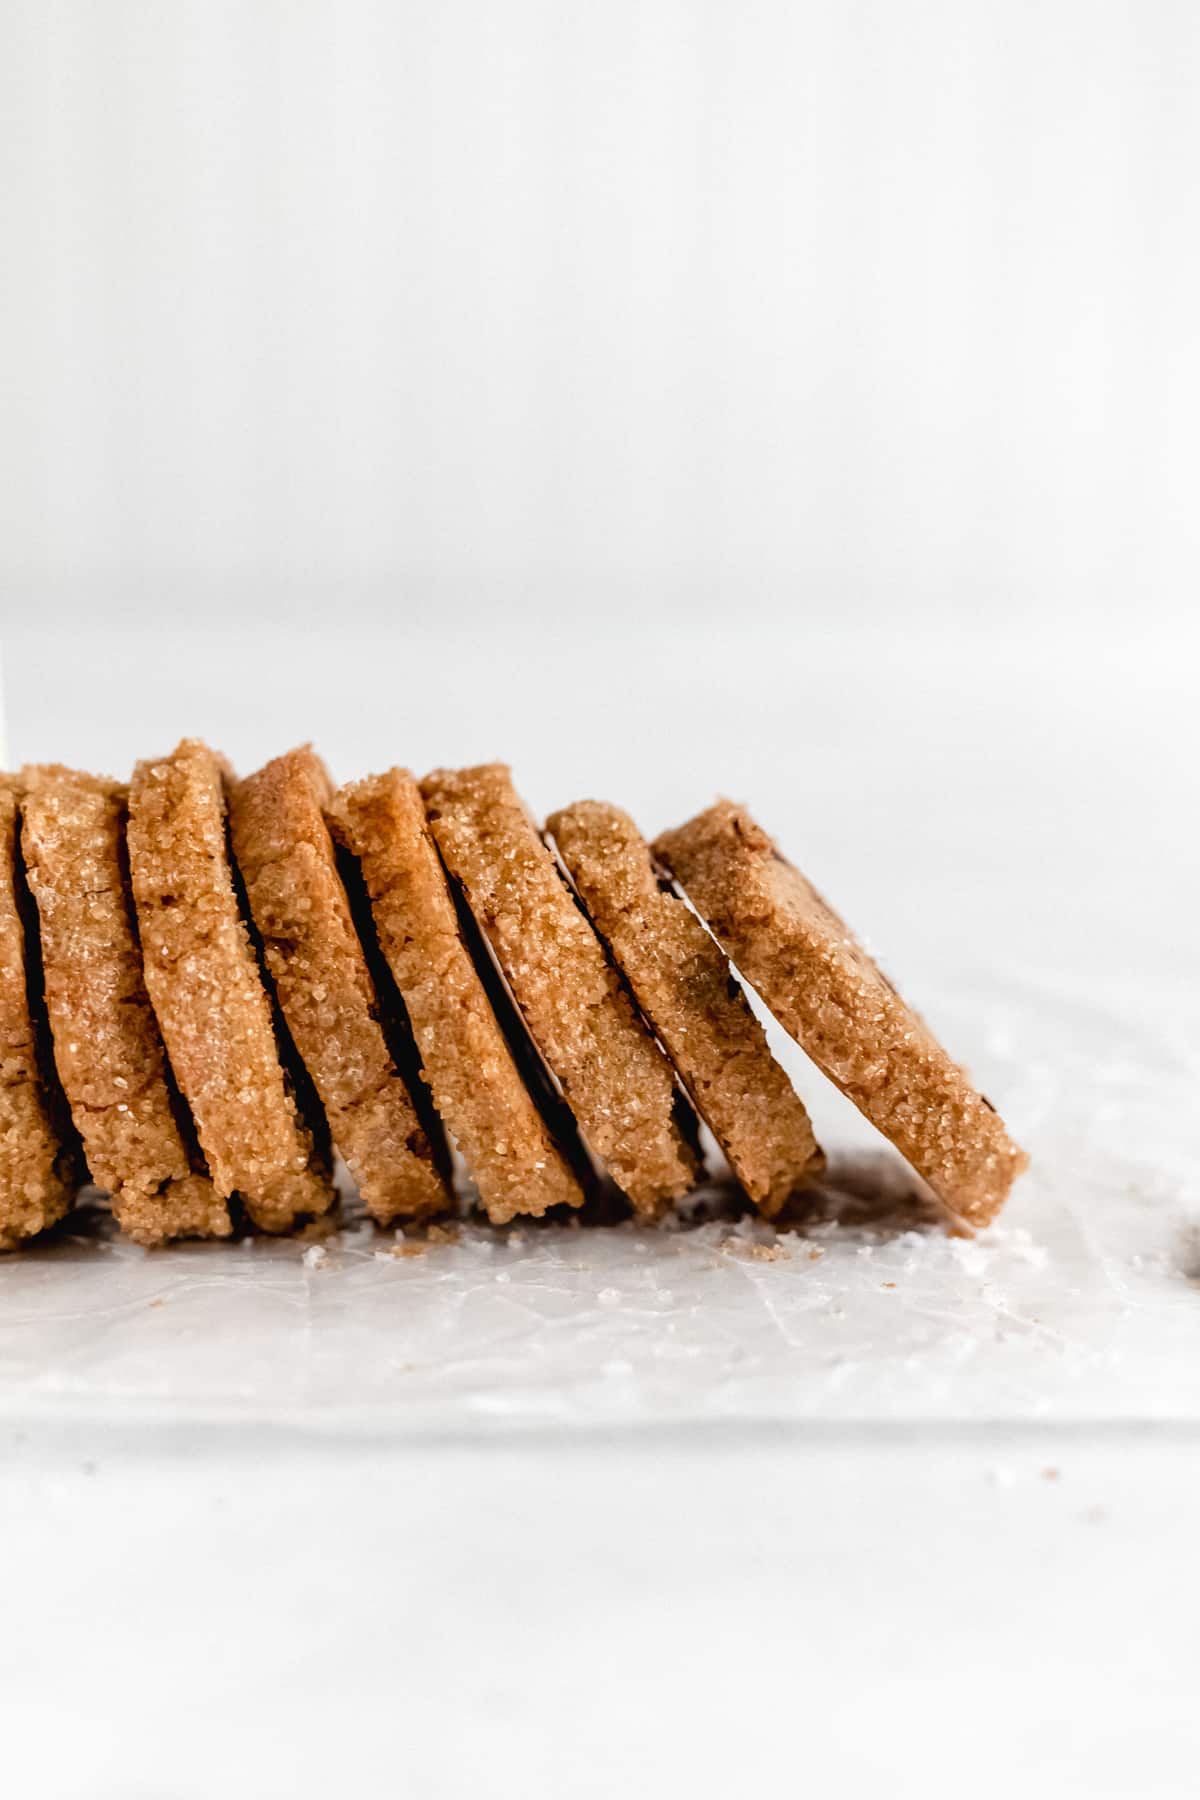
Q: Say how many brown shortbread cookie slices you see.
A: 8